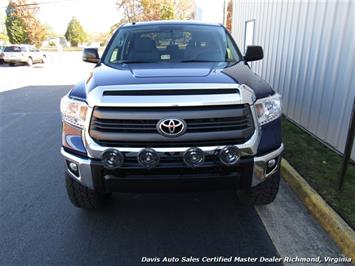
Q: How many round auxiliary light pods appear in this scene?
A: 4